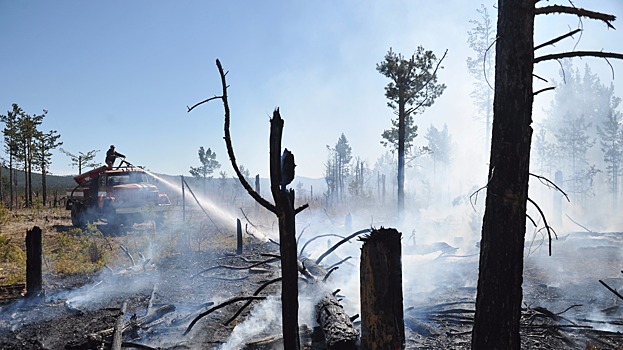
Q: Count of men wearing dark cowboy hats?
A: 0